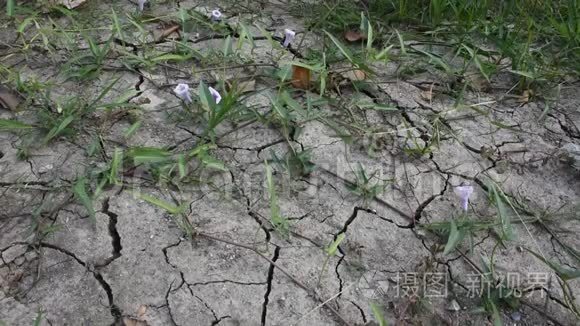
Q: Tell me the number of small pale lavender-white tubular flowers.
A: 6